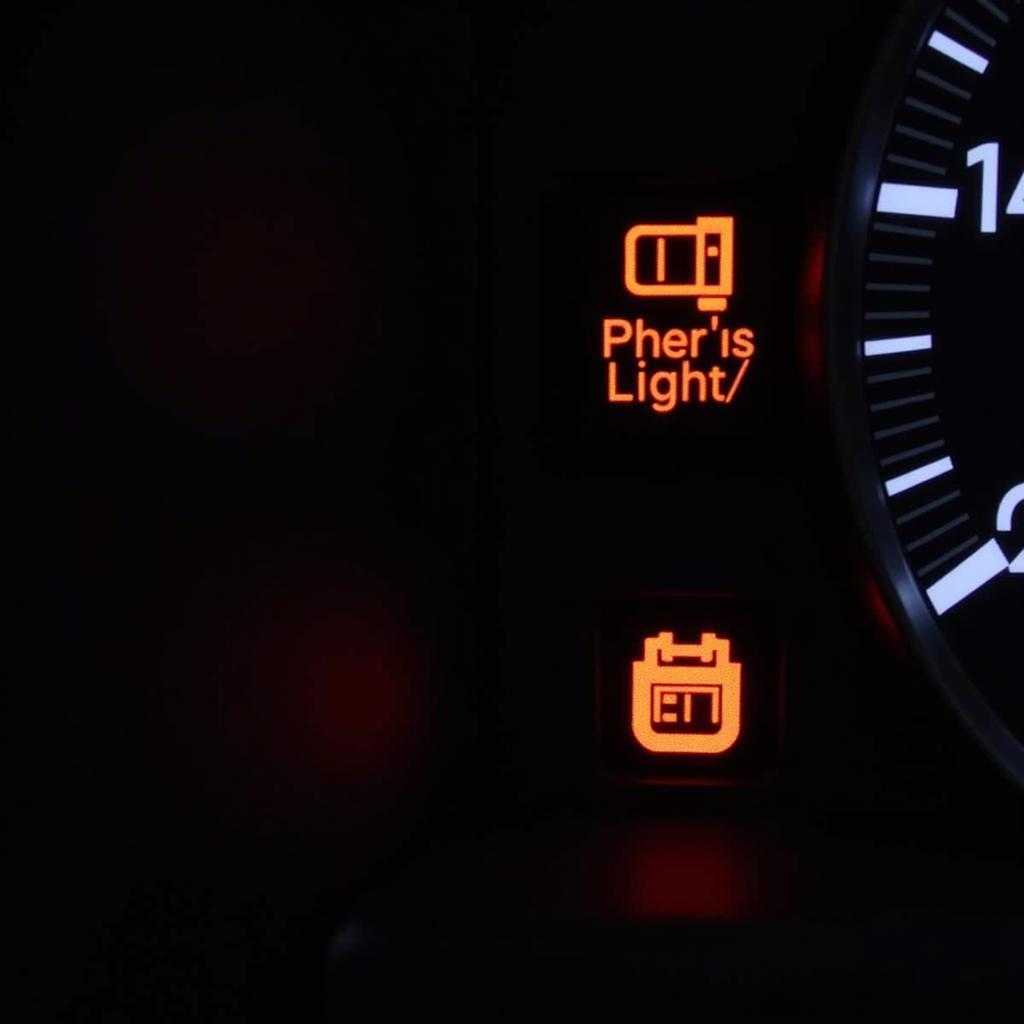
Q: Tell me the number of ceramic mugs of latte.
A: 0